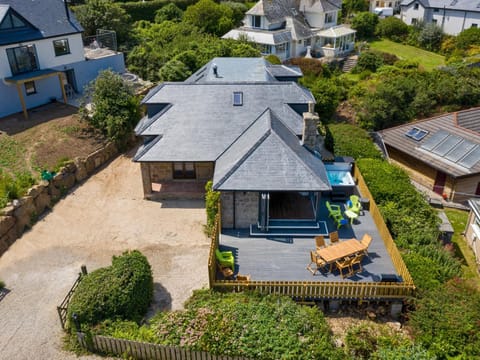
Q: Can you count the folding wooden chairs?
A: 6